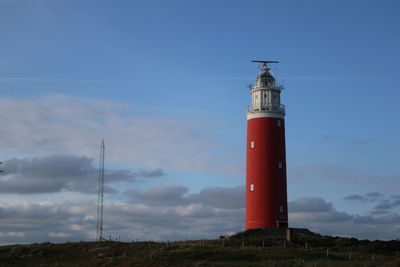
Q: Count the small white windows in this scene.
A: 5